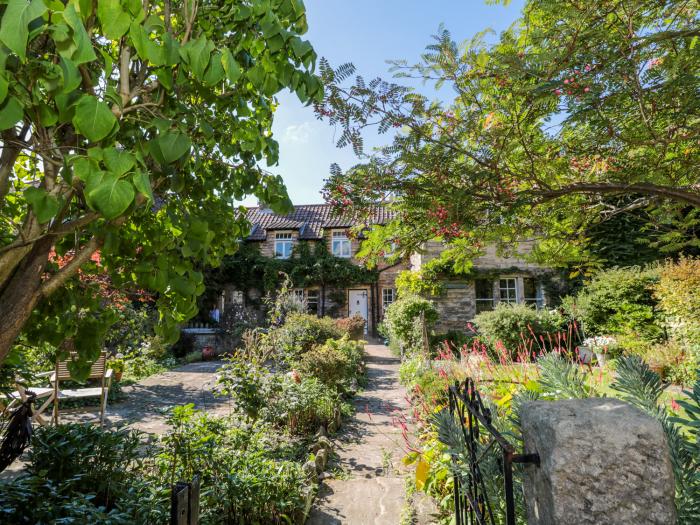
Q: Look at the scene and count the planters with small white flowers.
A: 1